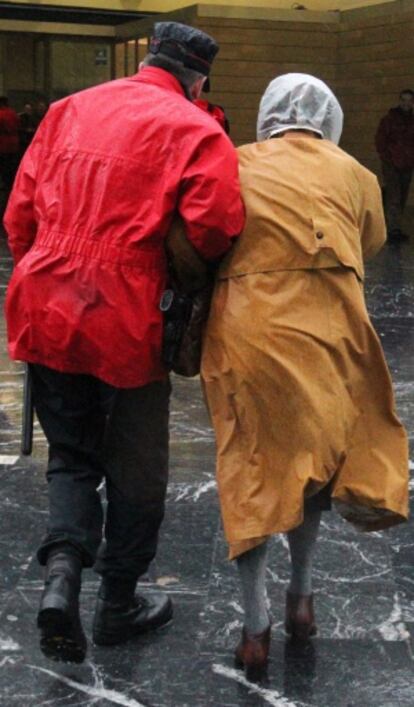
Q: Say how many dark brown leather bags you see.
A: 1